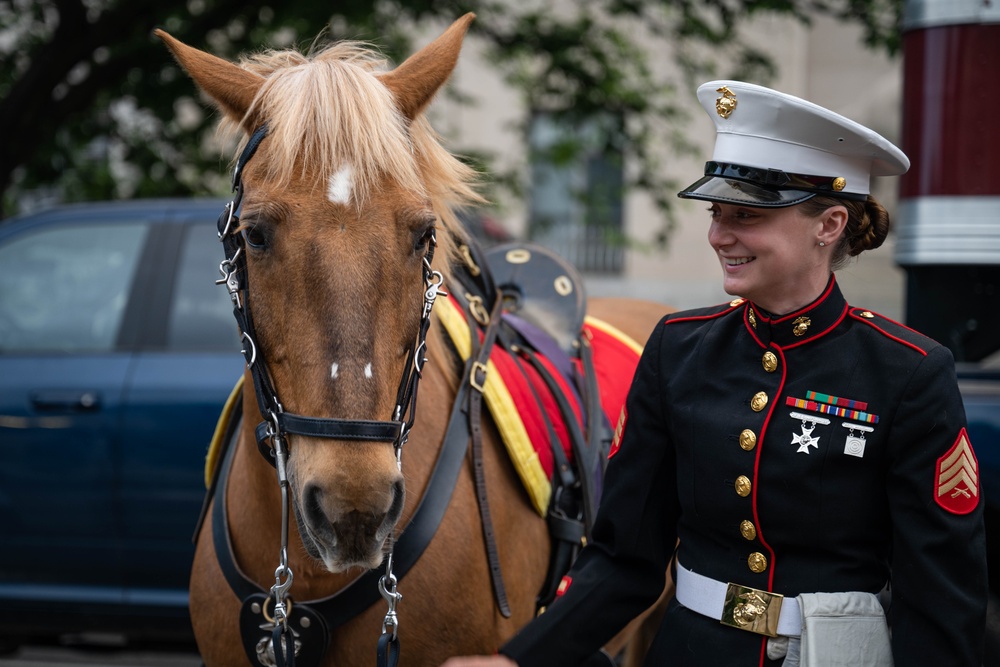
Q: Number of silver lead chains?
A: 2